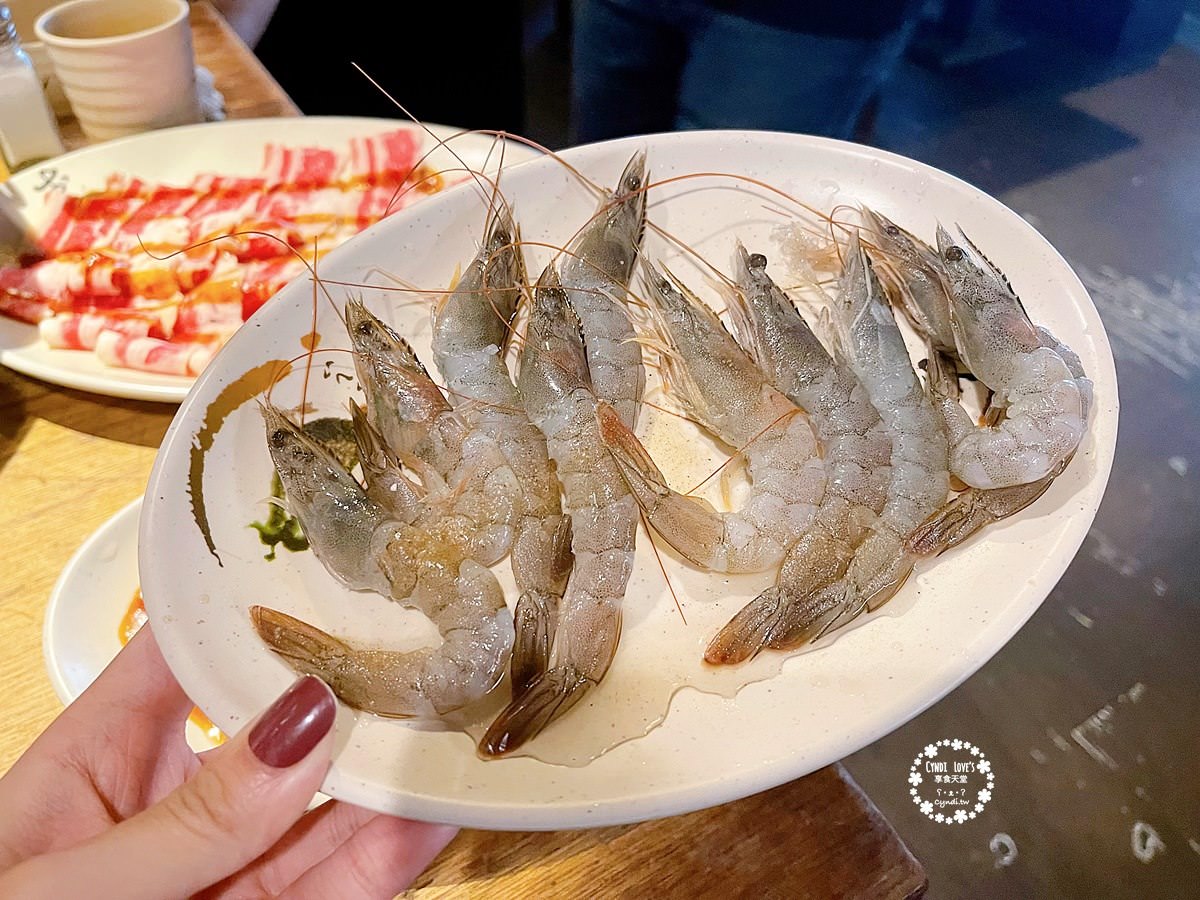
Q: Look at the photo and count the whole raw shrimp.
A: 10